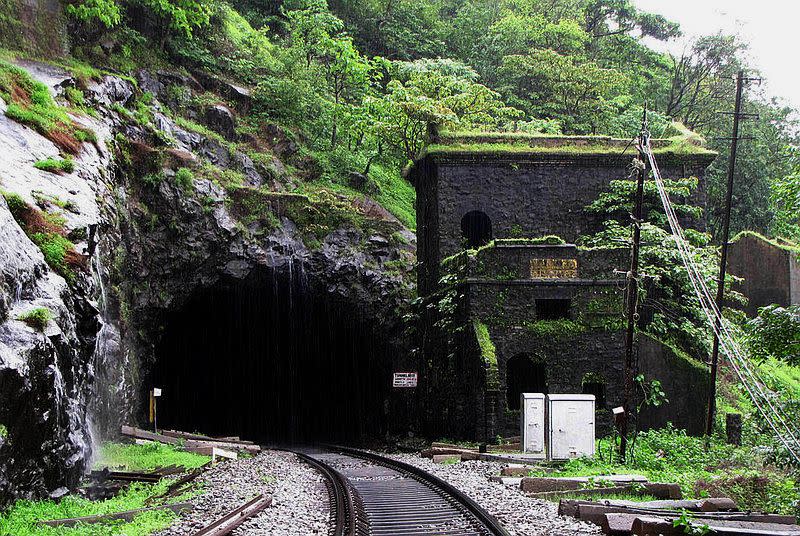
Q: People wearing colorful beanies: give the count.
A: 0